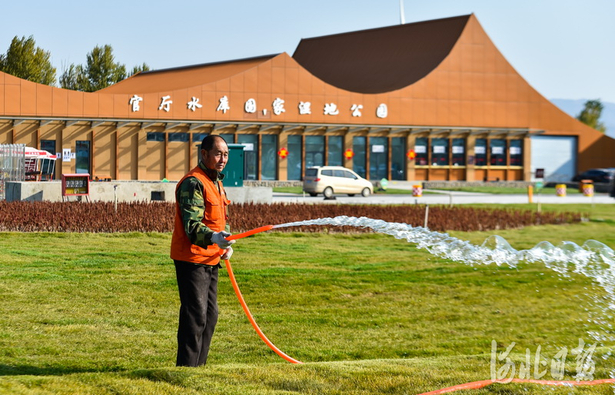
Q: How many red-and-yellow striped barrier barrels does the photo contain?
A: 3